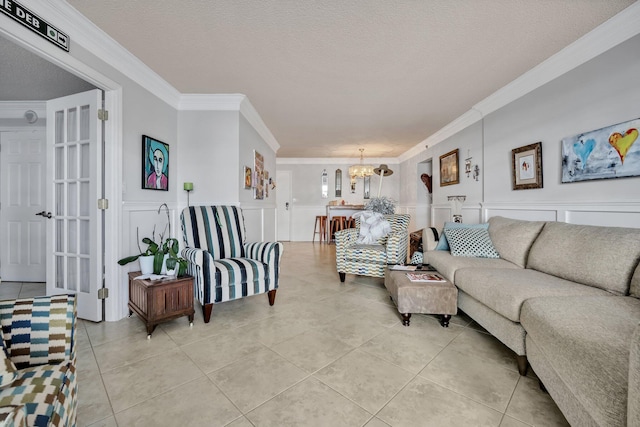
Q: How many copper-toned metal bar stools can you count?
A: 3